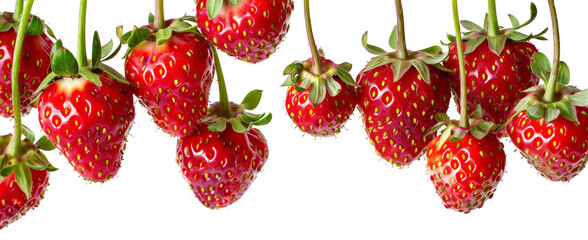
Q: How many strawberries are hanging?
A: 11